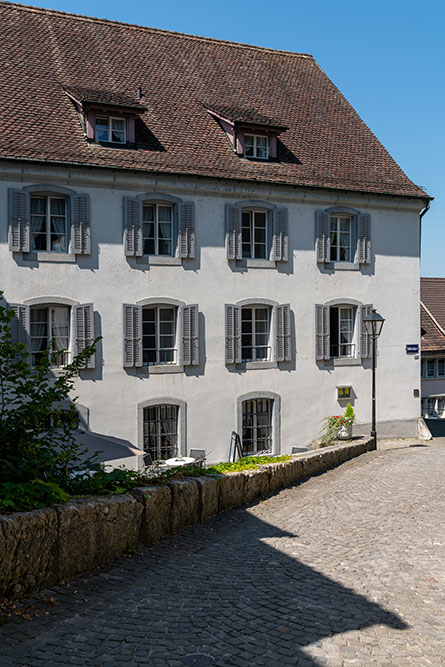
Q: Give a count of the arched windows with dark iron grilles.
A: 2